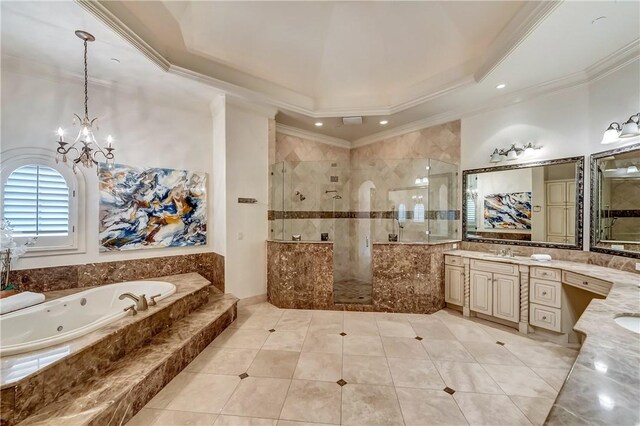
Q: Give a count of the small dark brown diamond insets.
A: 7